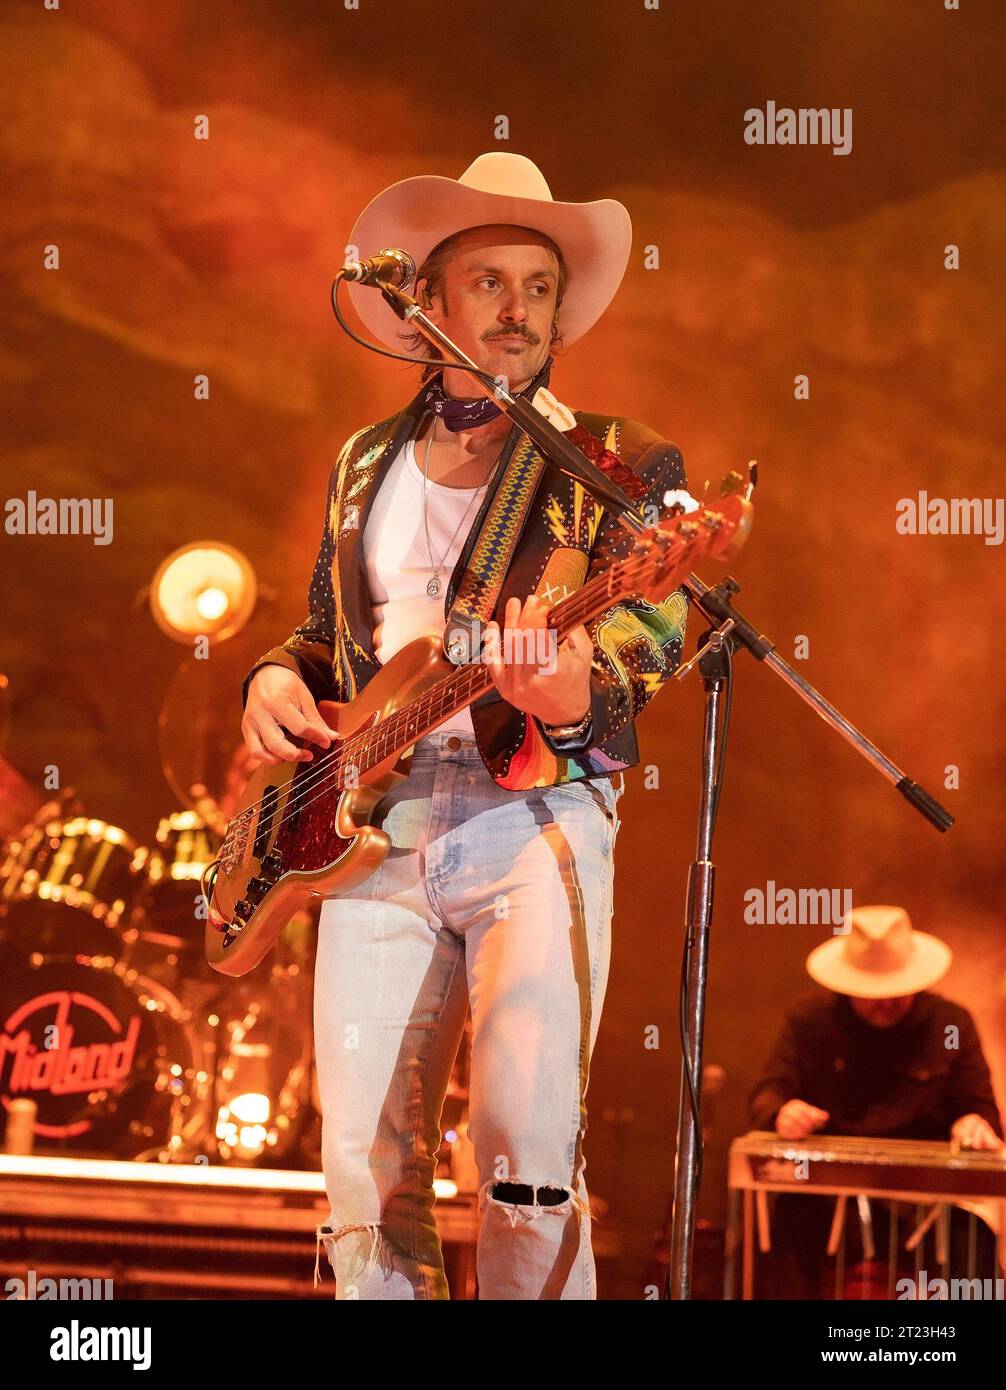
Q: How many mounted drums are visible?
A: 2